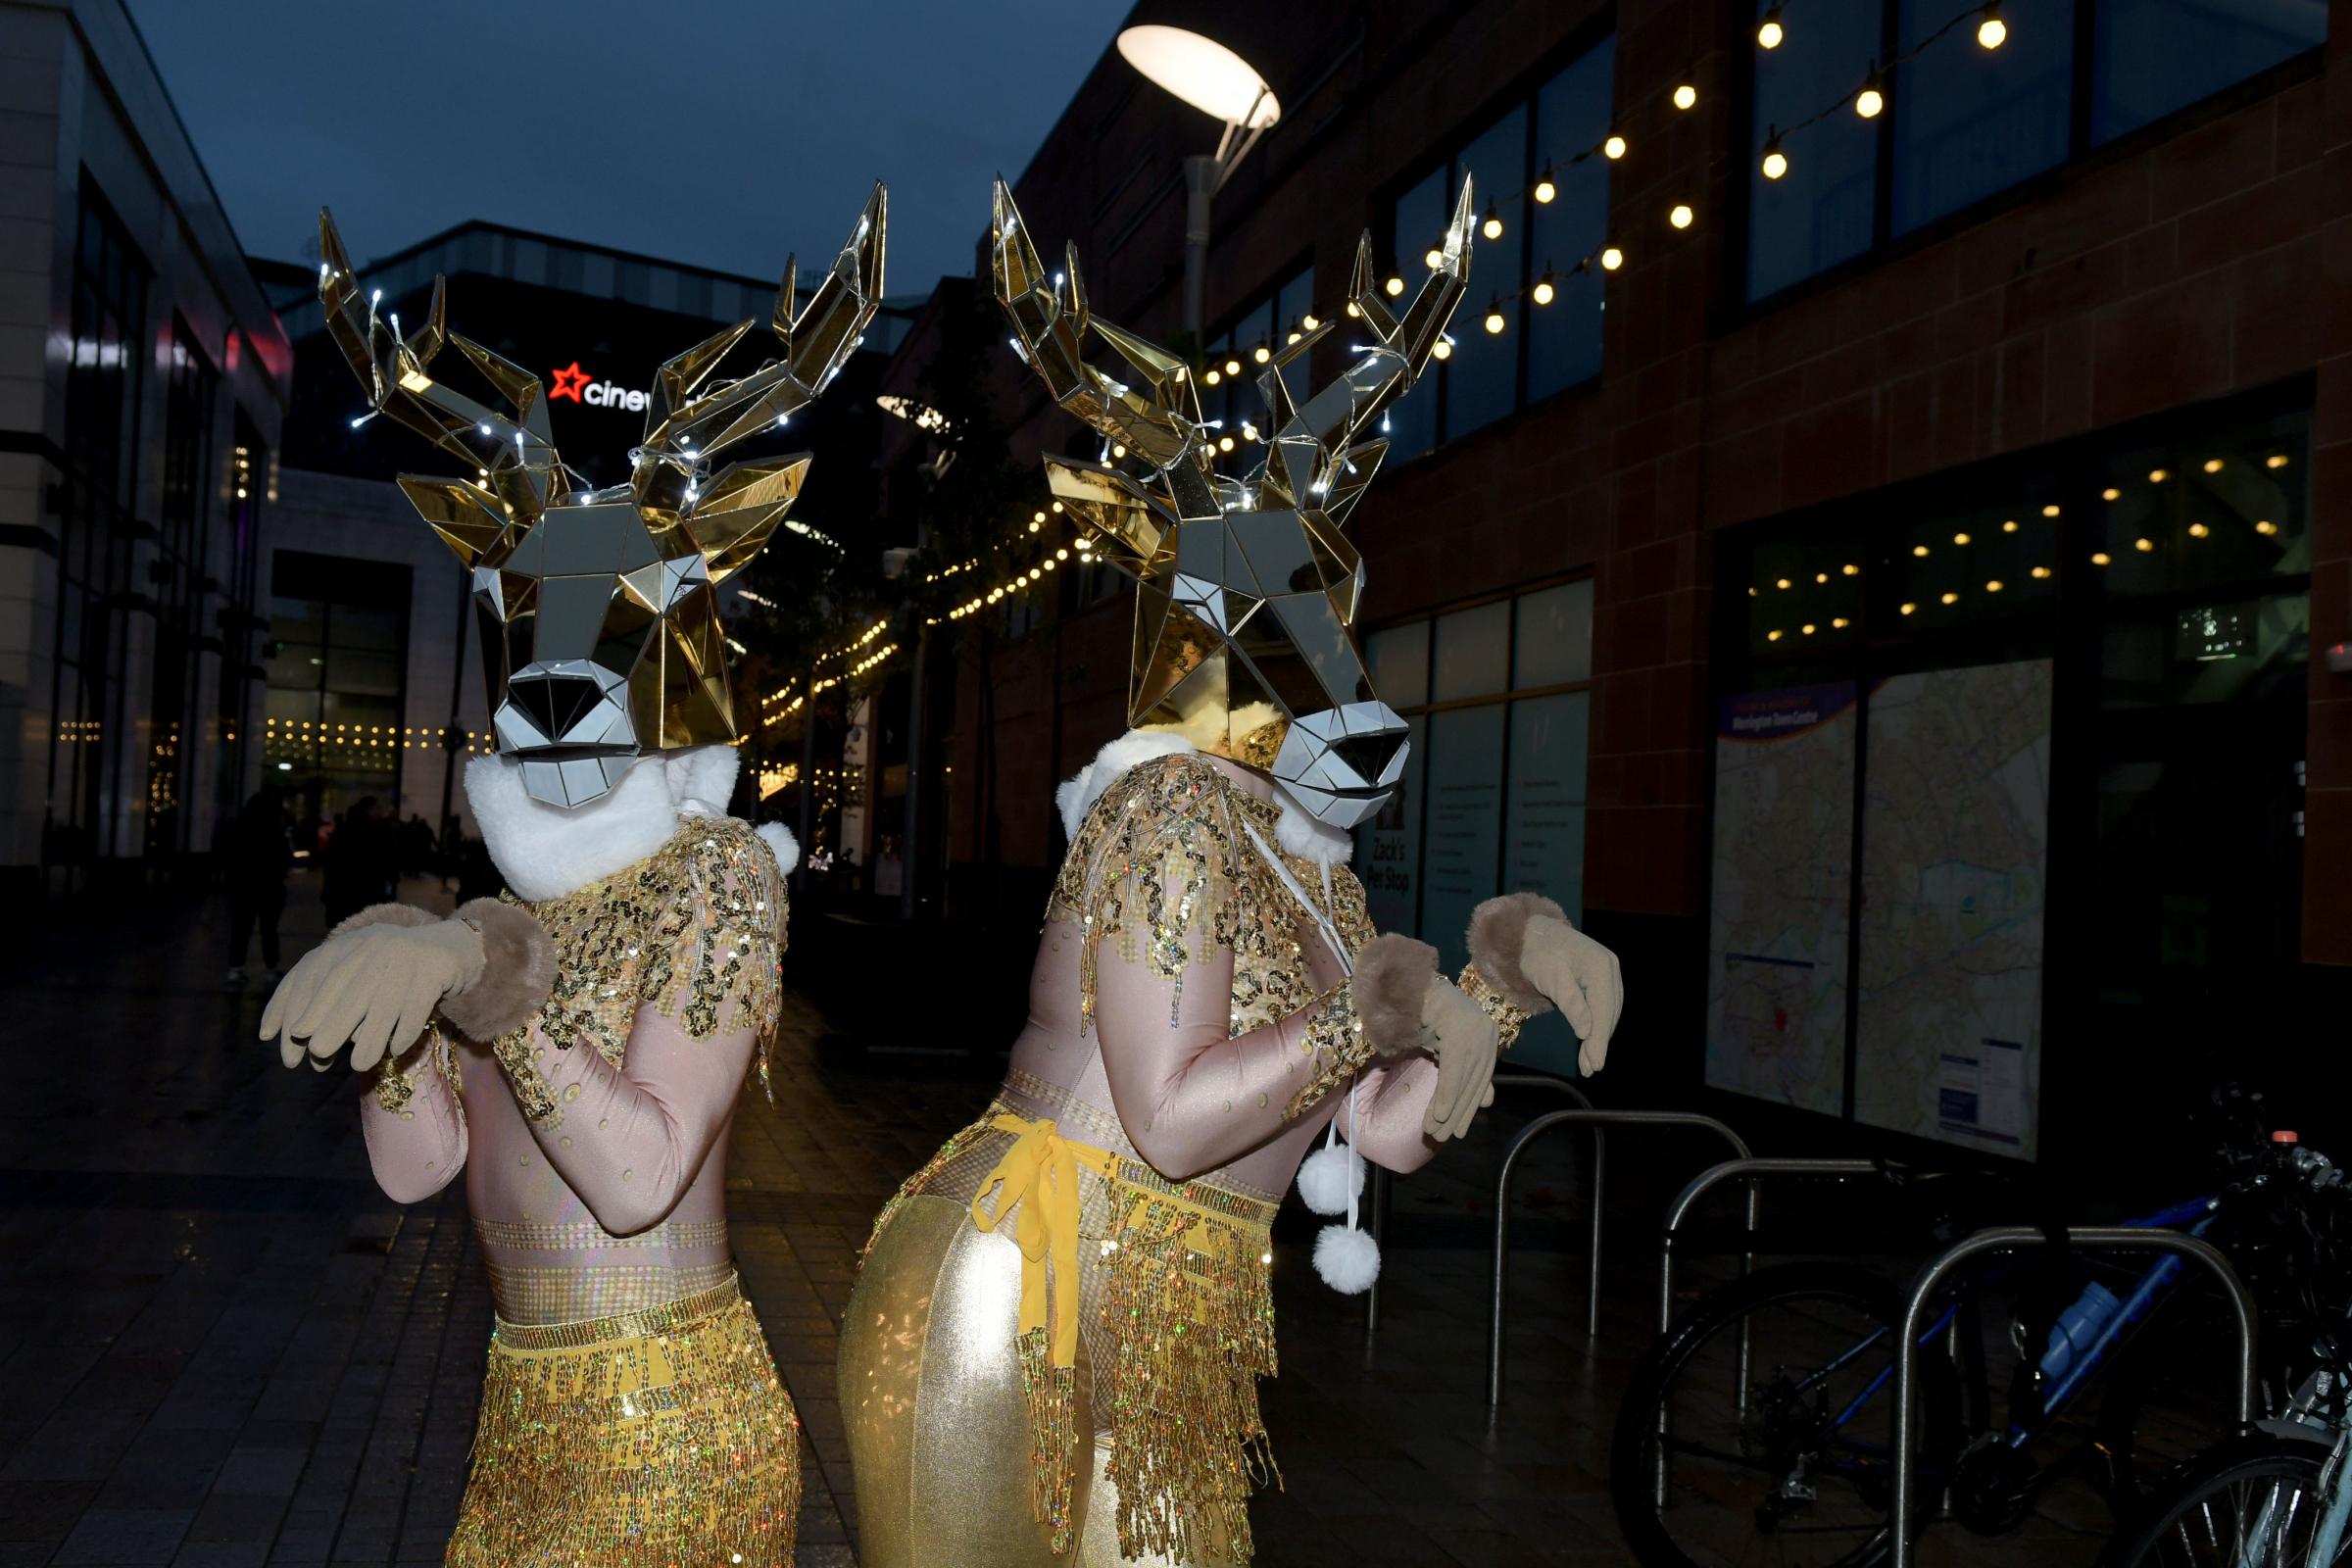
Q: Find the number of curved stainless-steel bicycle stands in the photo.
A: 4